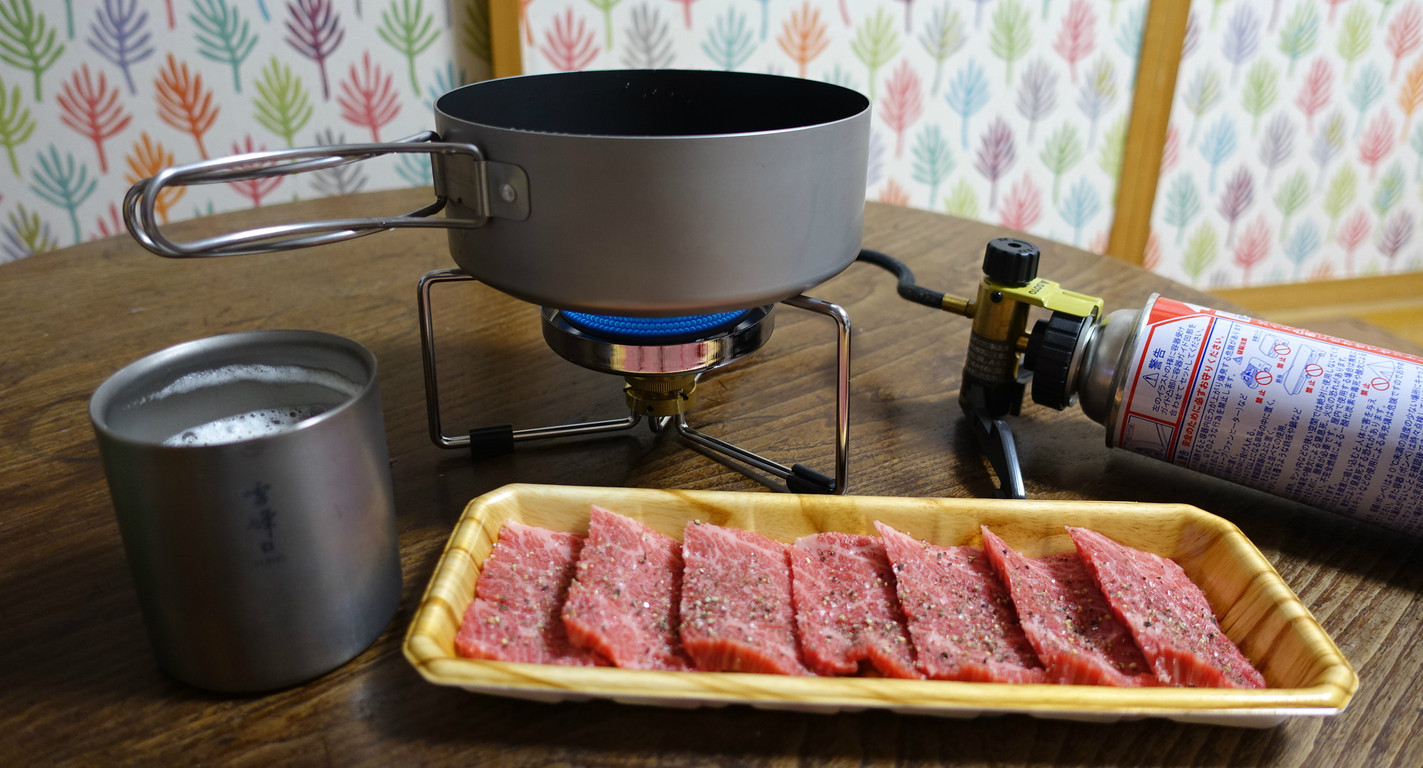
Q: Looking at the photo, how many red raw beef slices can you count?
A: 7